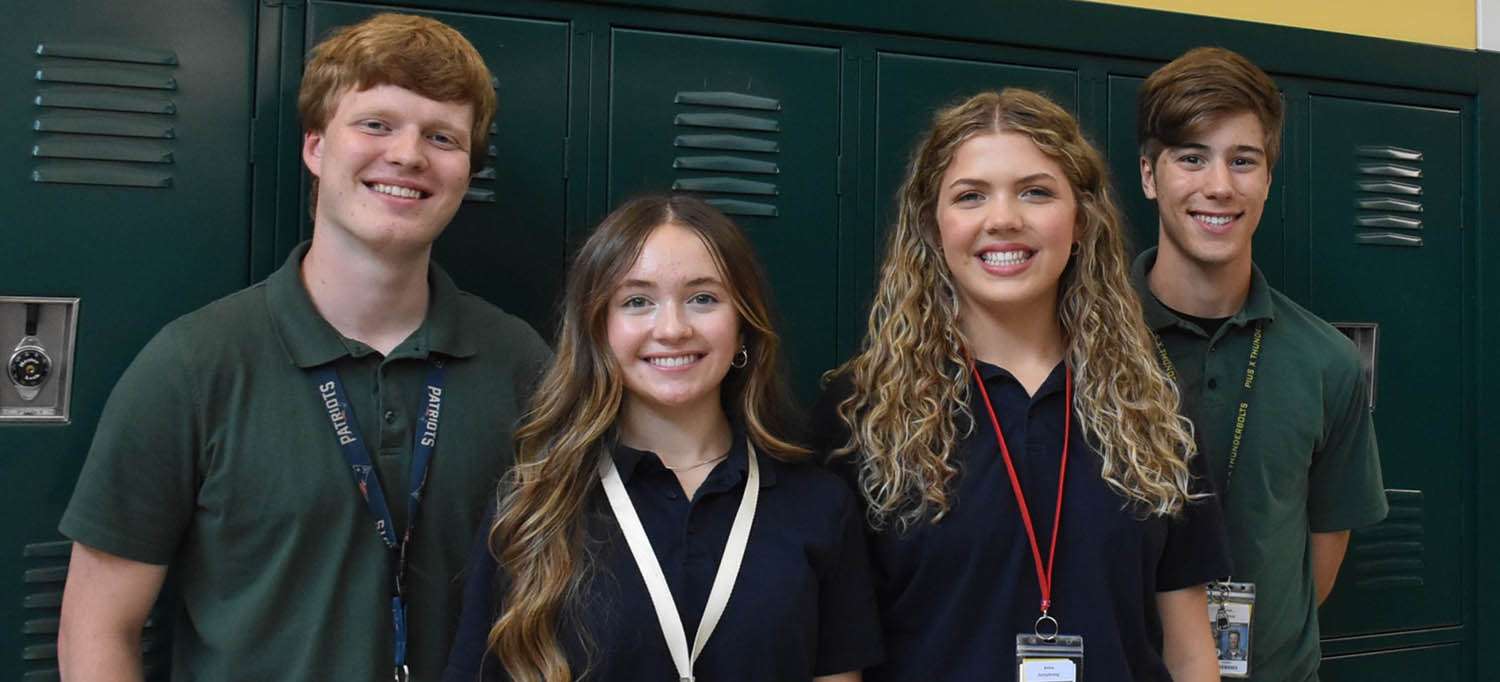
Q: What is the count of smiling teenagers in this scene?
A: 4